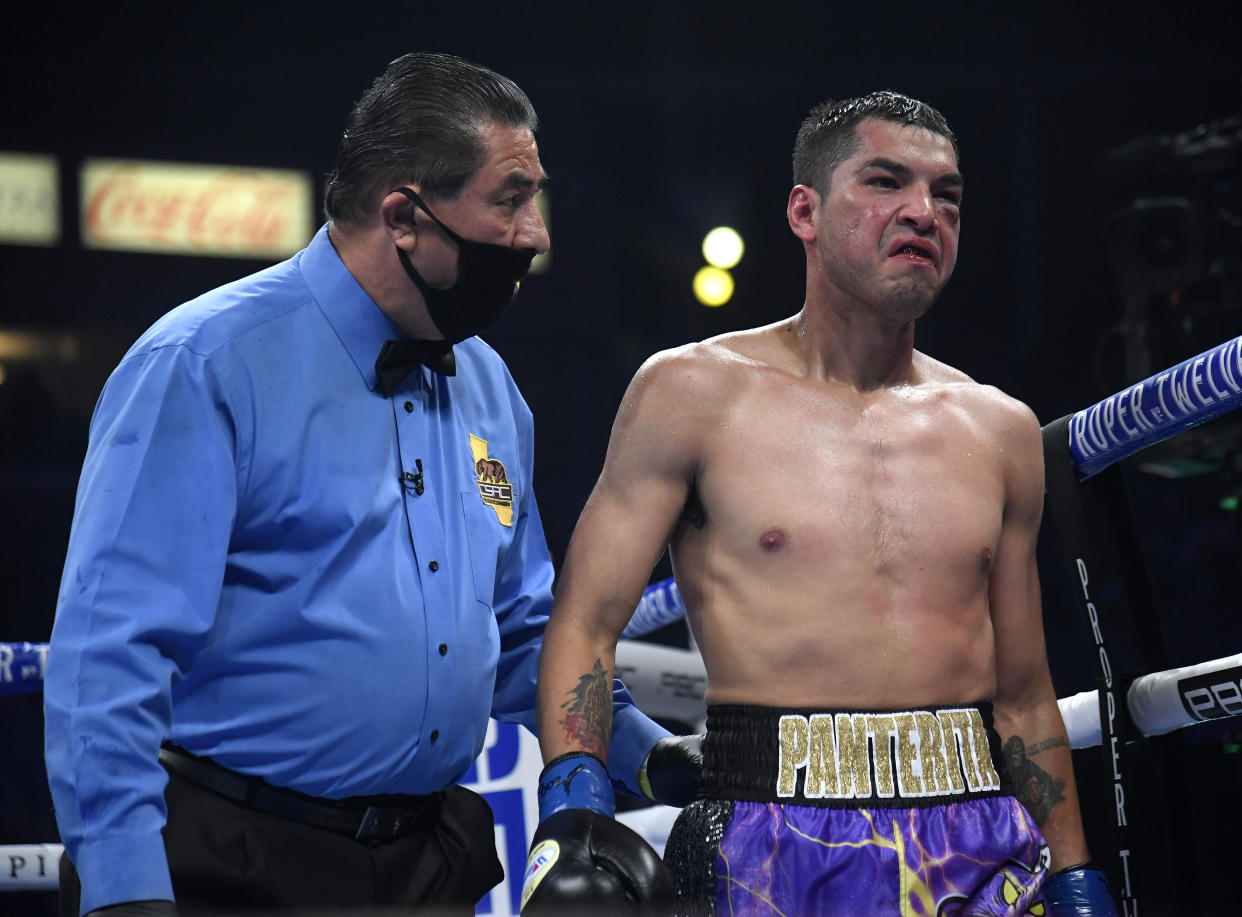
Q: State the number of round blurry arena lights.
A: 2